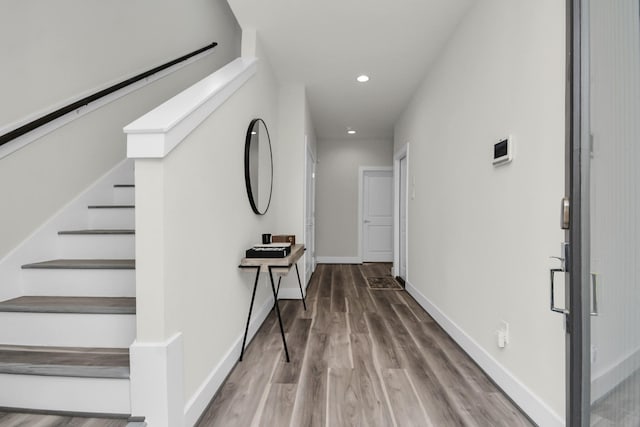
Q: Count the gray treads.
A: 6